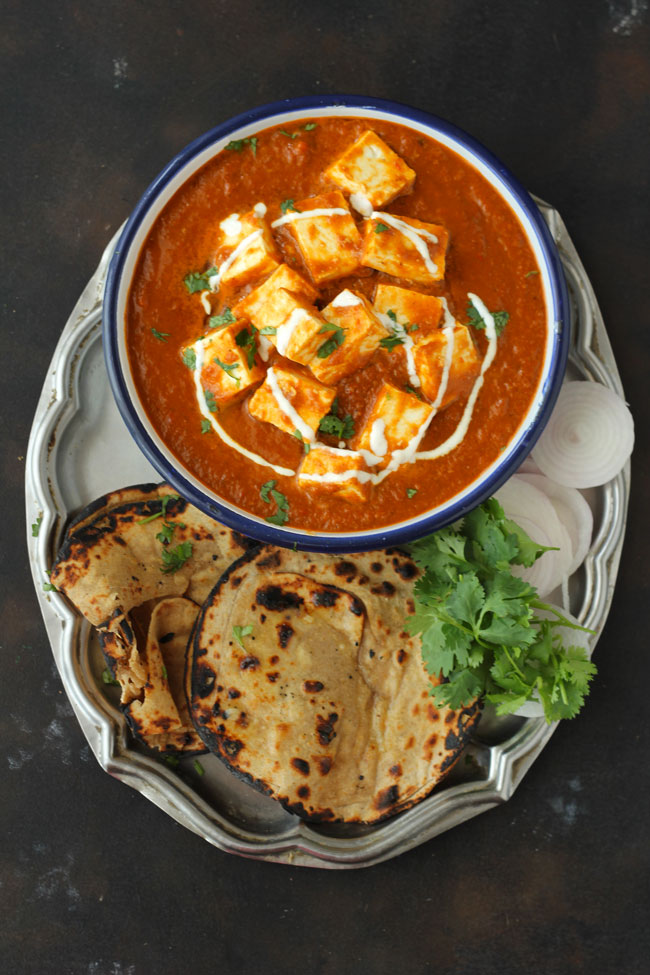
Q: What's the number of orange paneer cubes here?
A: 13